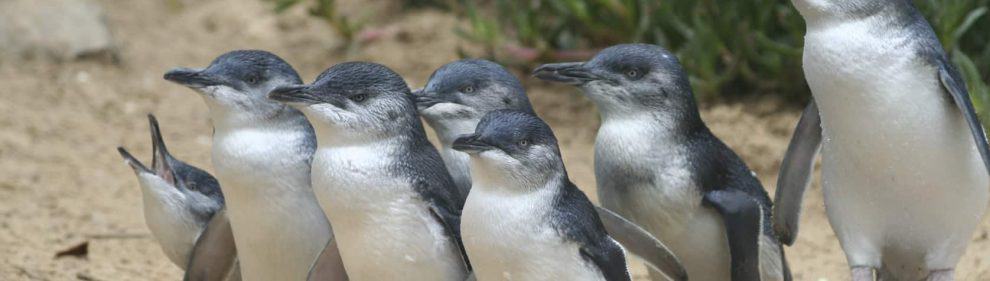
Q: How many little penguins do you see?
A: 7